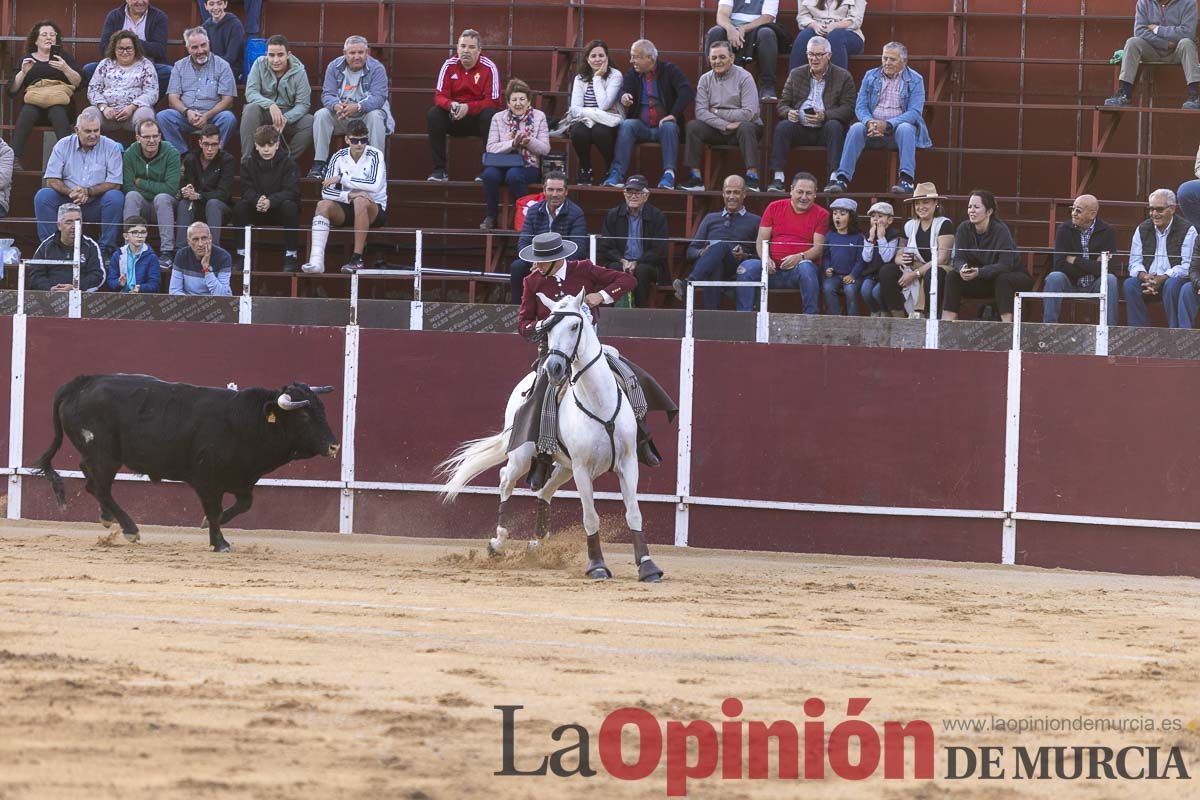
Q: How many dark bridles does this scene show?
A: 1